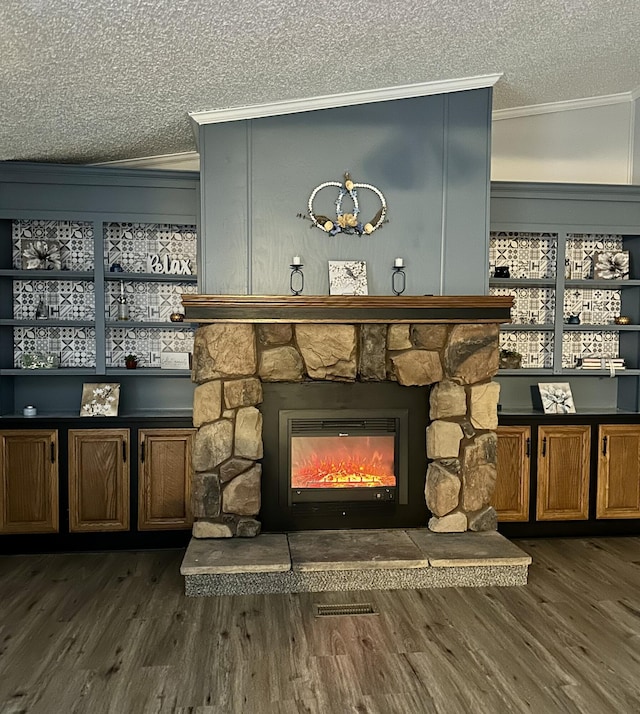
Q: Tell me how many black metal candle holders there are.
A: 2